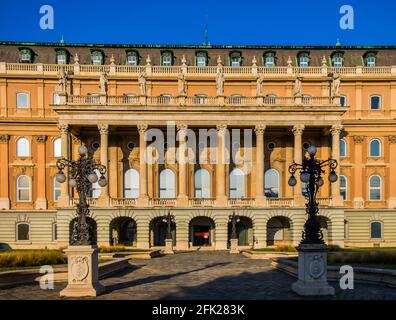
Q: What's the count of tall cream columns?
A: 8